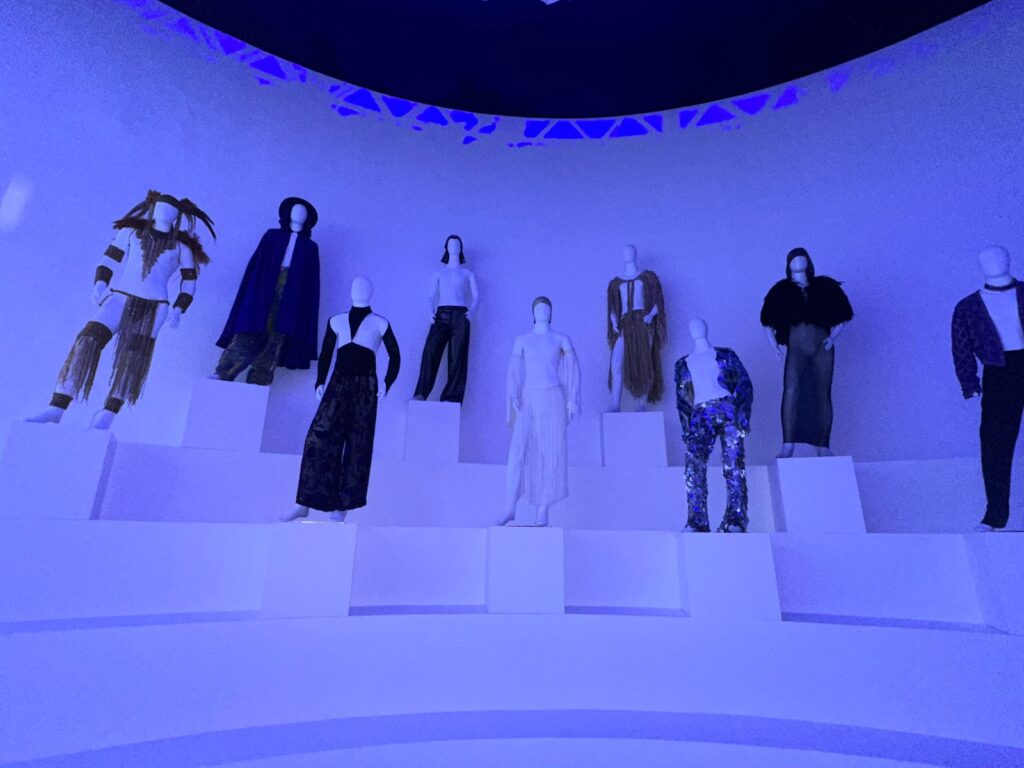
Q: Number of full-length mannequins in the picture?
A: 9